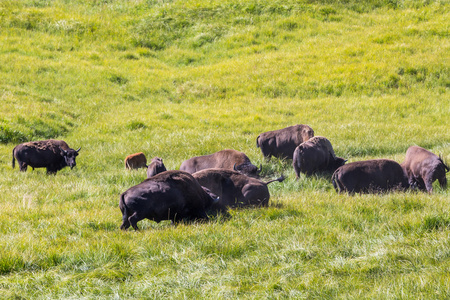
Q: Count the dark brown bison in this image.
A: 9